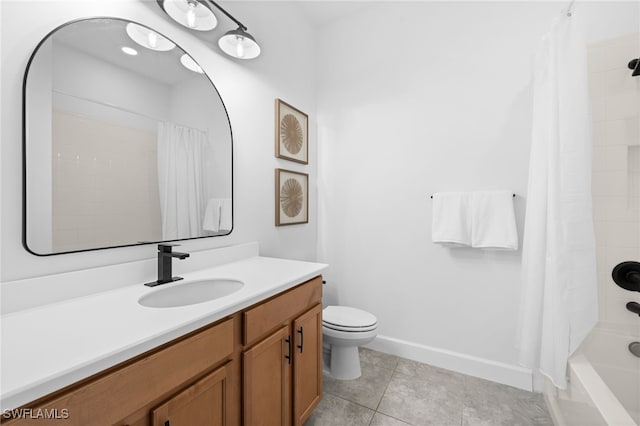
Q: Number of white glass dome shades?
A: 2